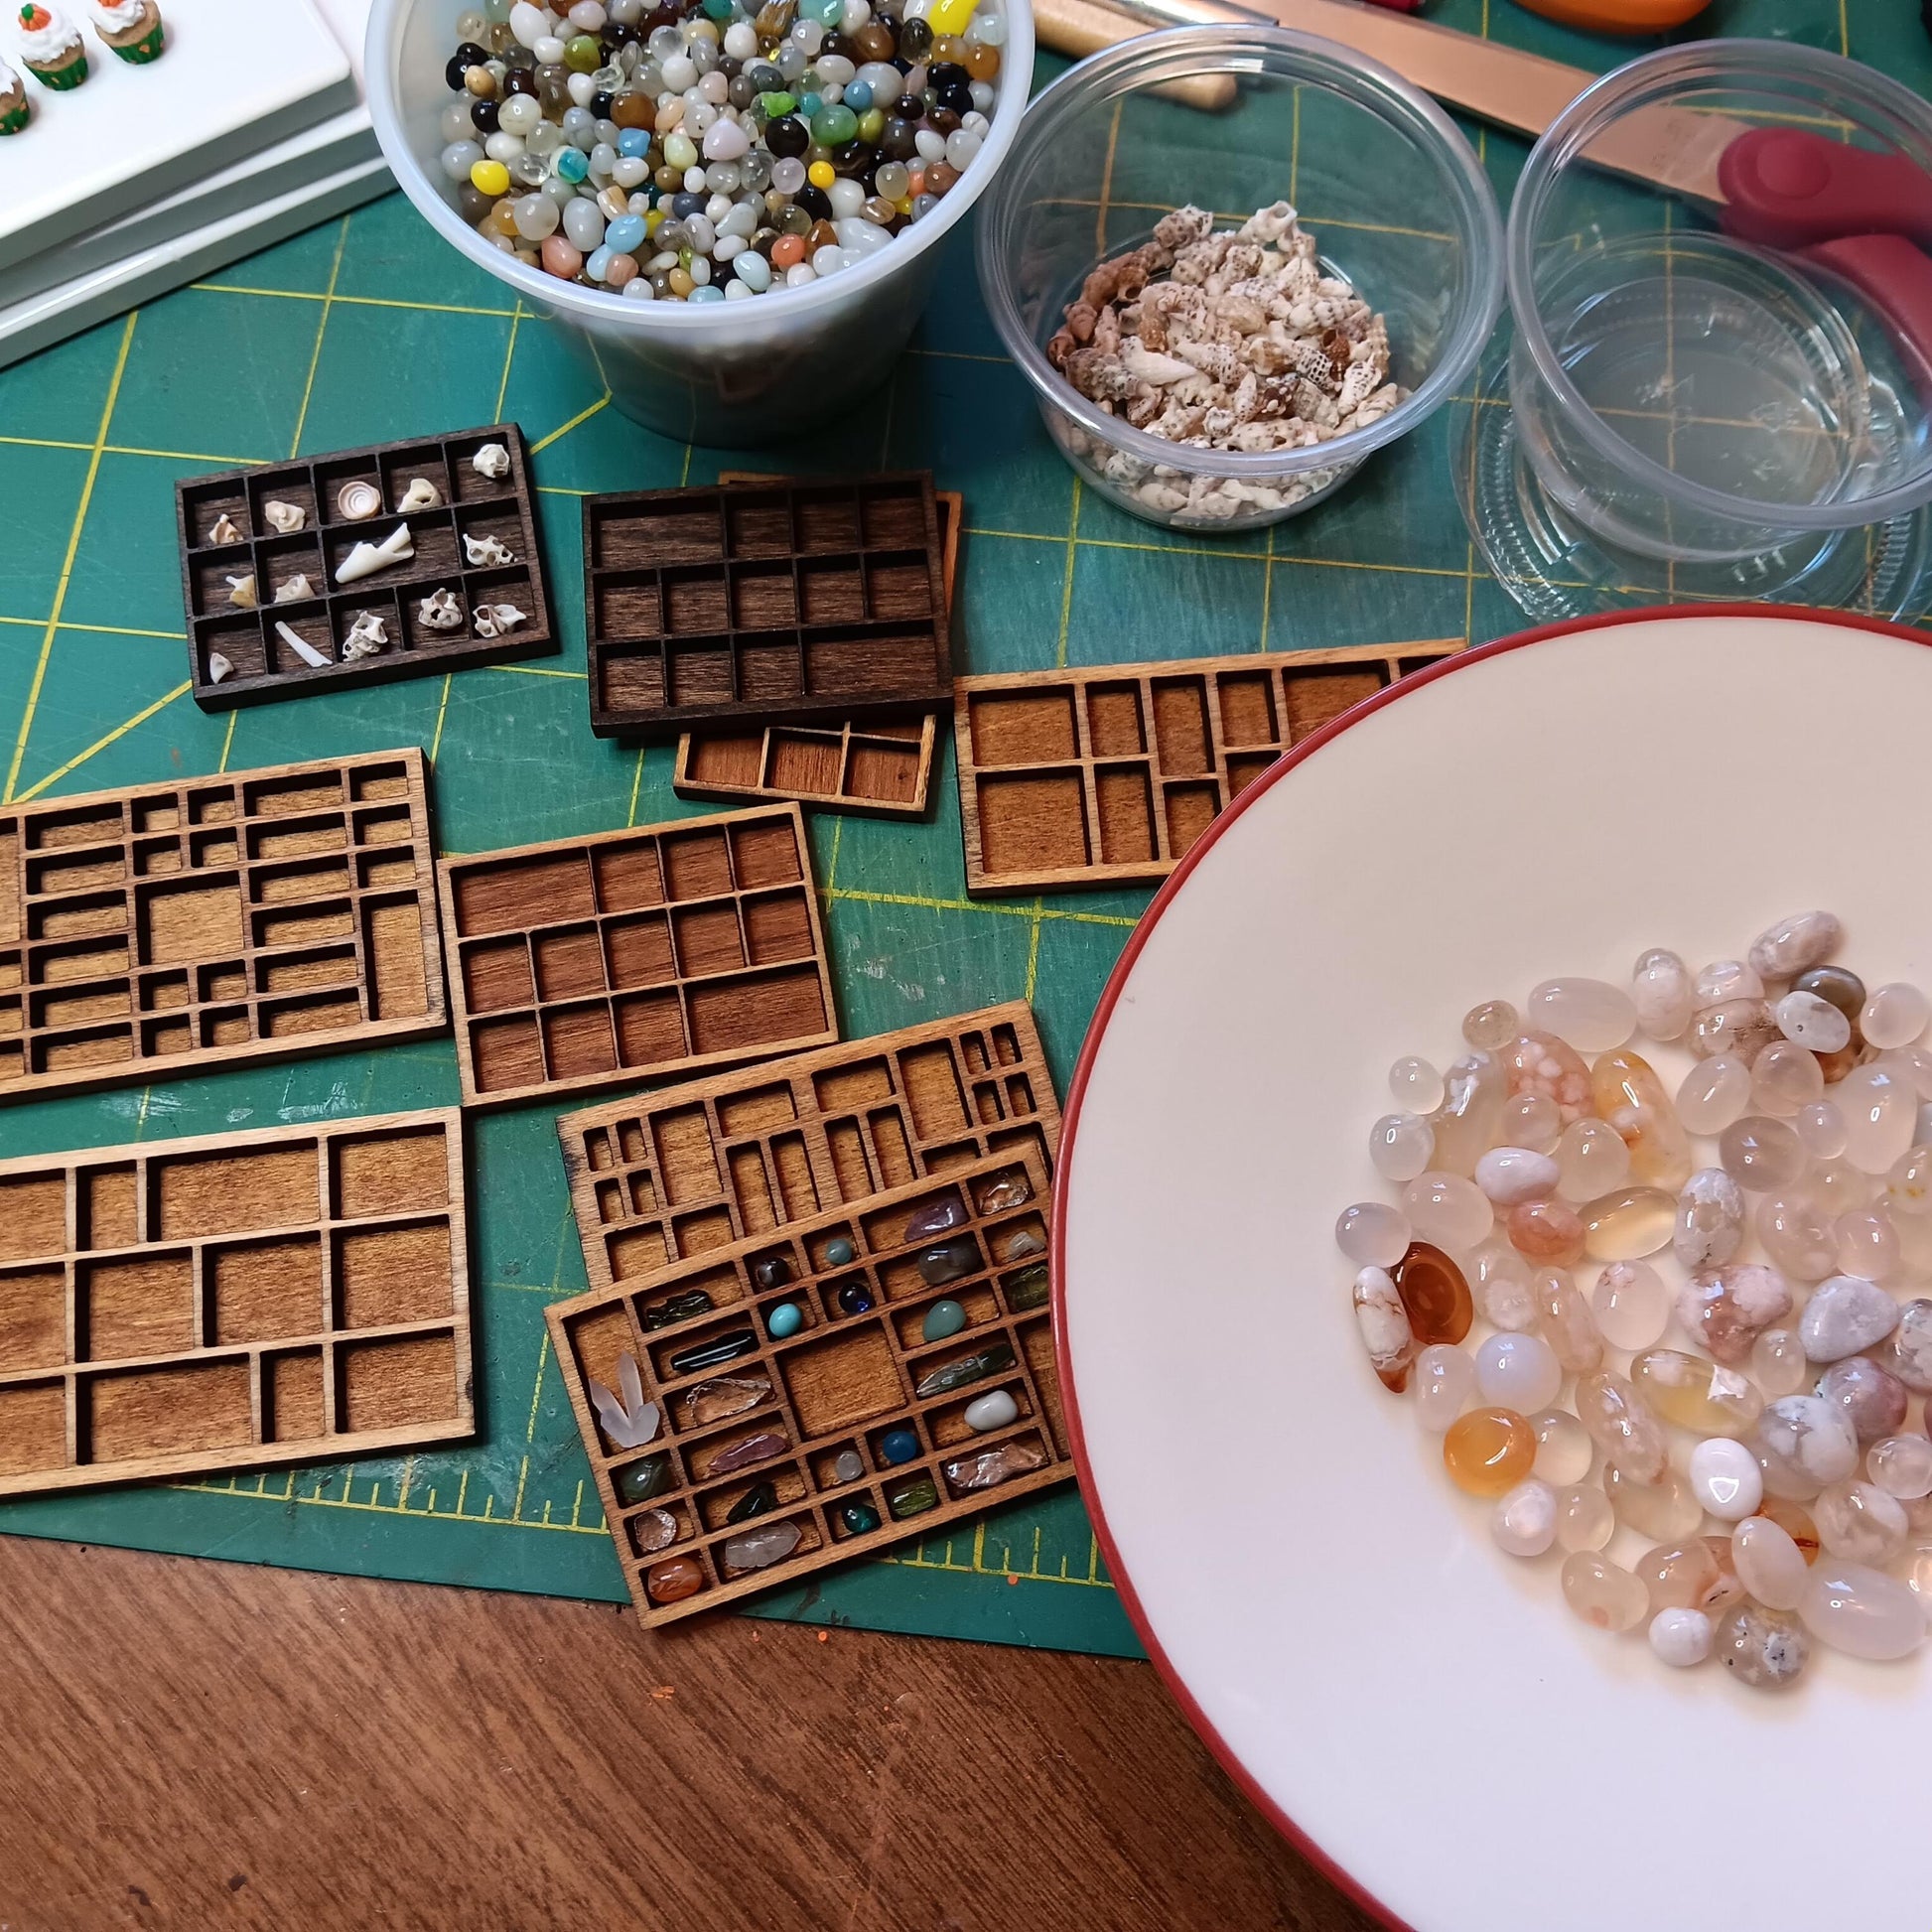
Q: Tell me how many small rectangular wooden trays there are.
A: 9